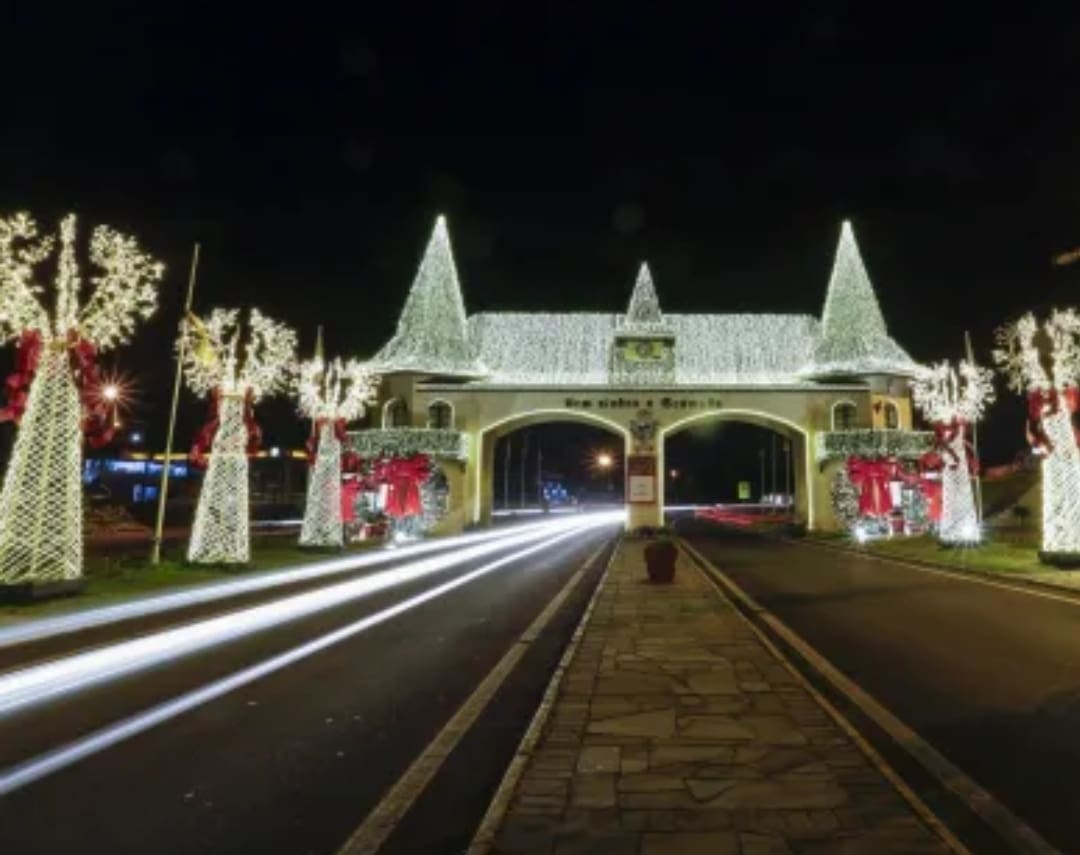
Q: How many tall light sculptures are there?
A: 5